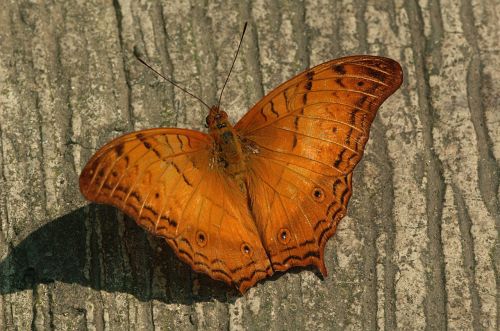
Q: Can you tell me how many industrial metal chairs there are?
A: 0